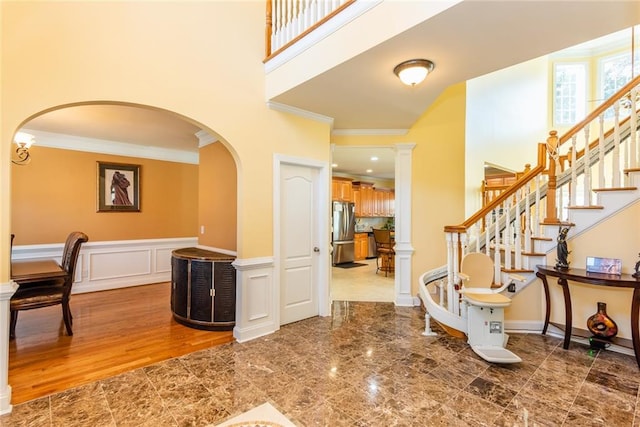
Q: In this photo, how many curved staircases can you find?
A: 1